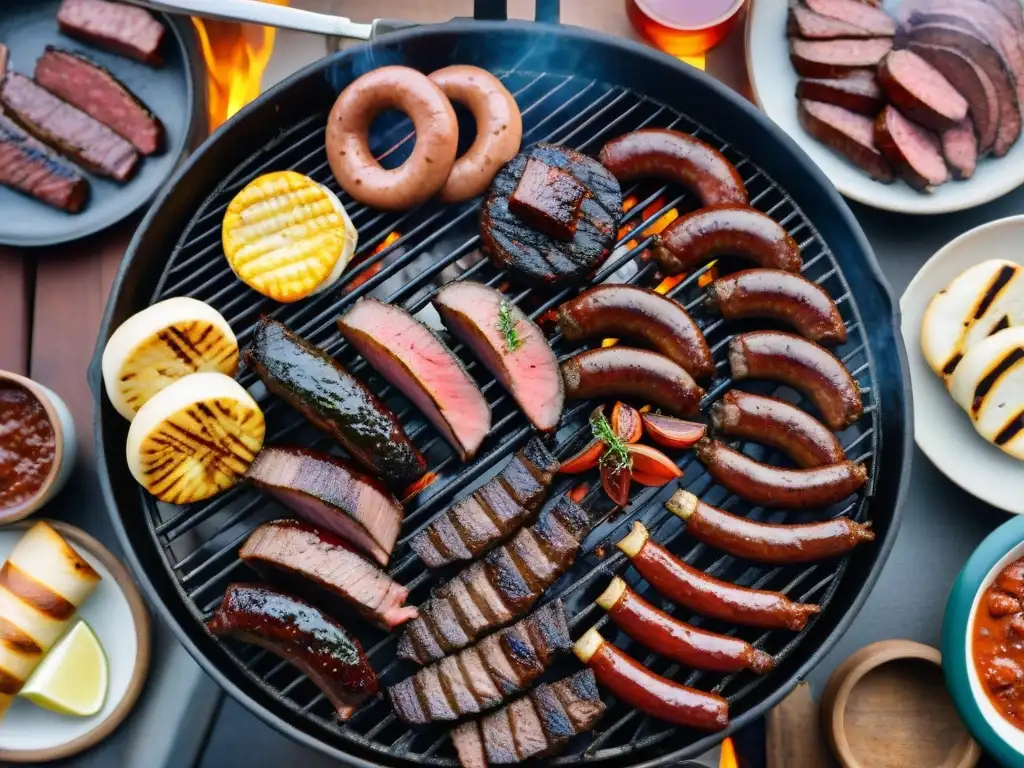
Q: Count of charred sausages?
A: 12